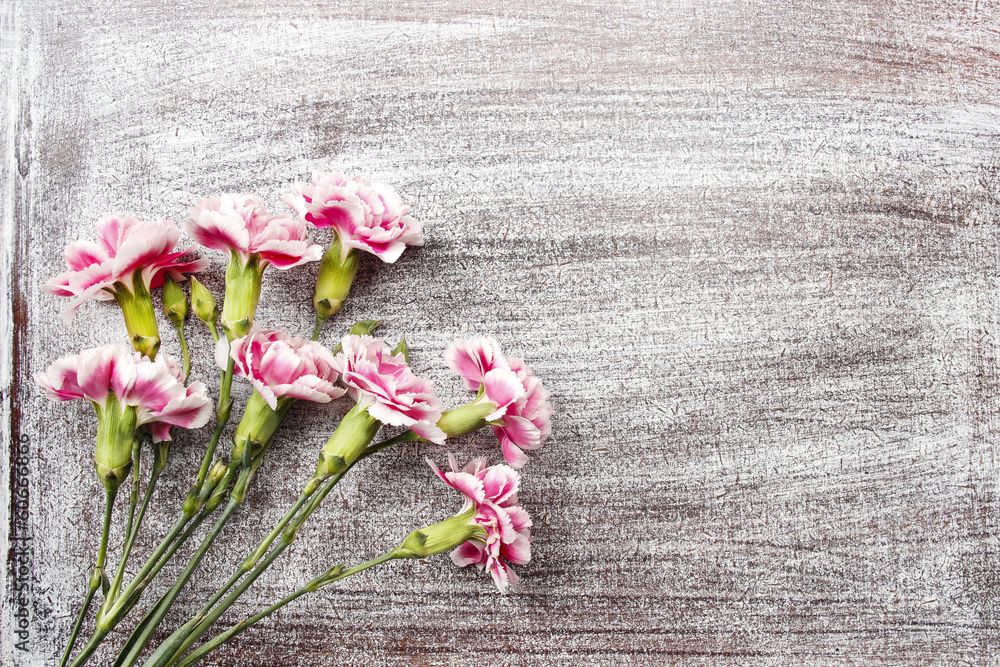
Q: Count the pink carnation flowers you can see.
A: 8